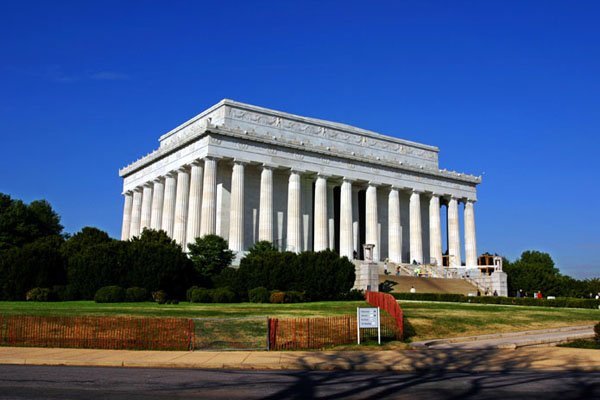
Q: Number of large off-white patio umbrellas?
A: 0